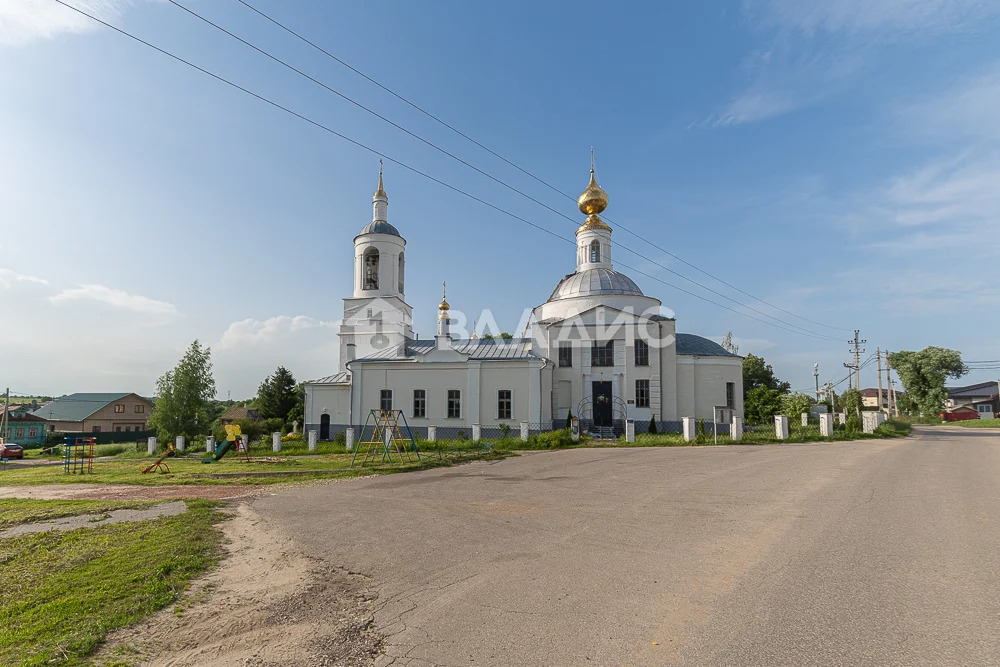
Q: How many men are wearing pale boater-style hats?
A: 0